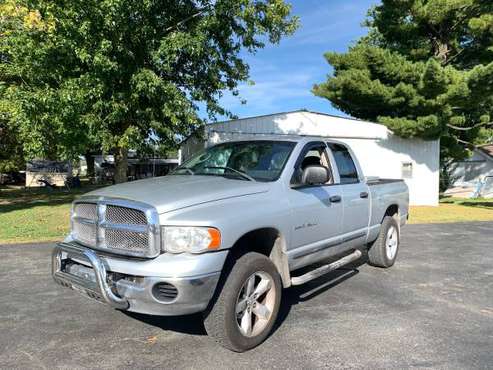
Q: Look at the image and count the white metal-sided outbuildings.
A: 1